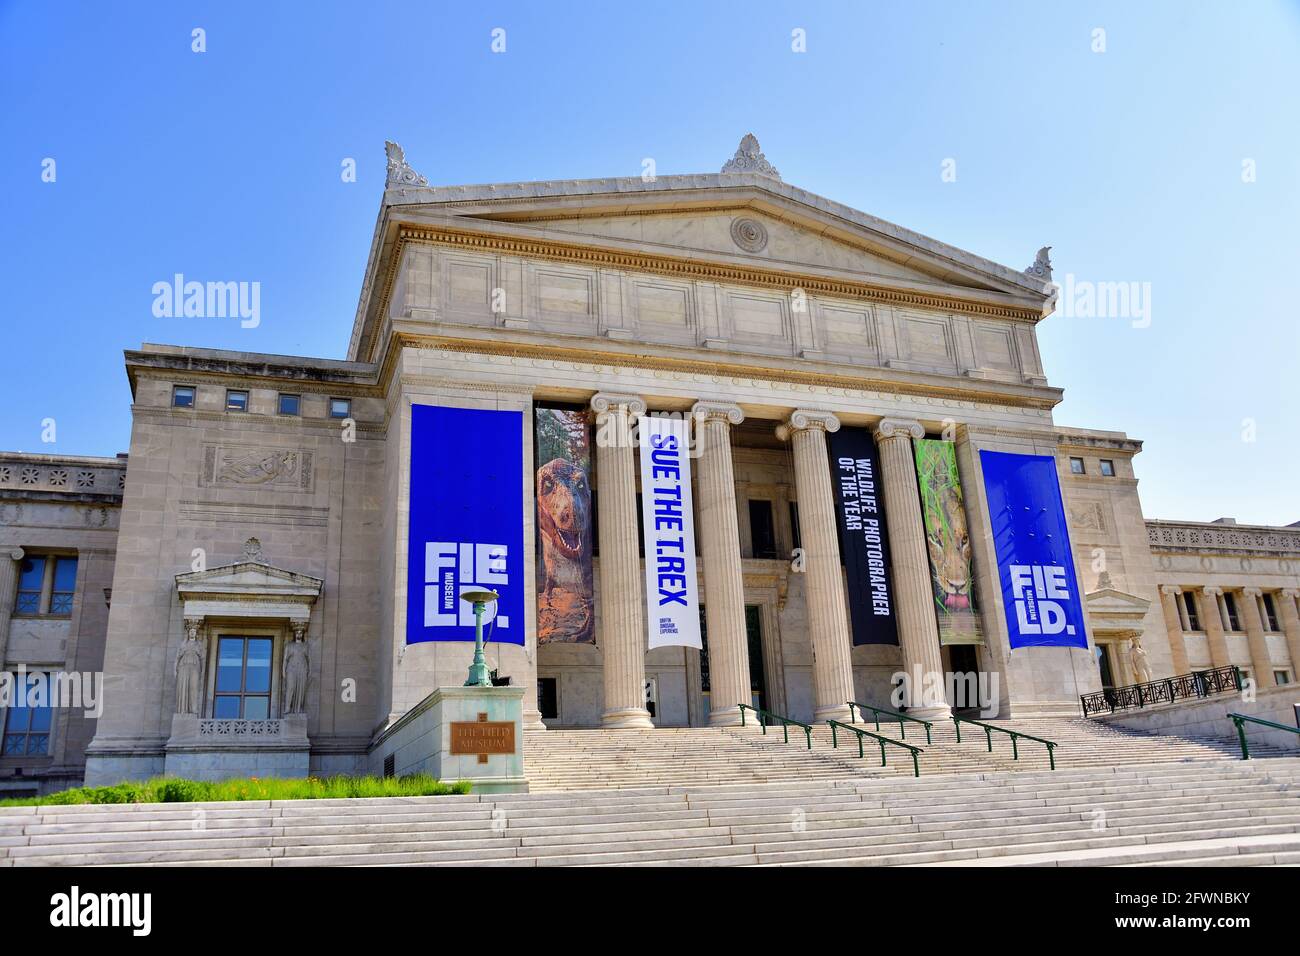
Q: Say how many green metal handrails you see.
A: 5